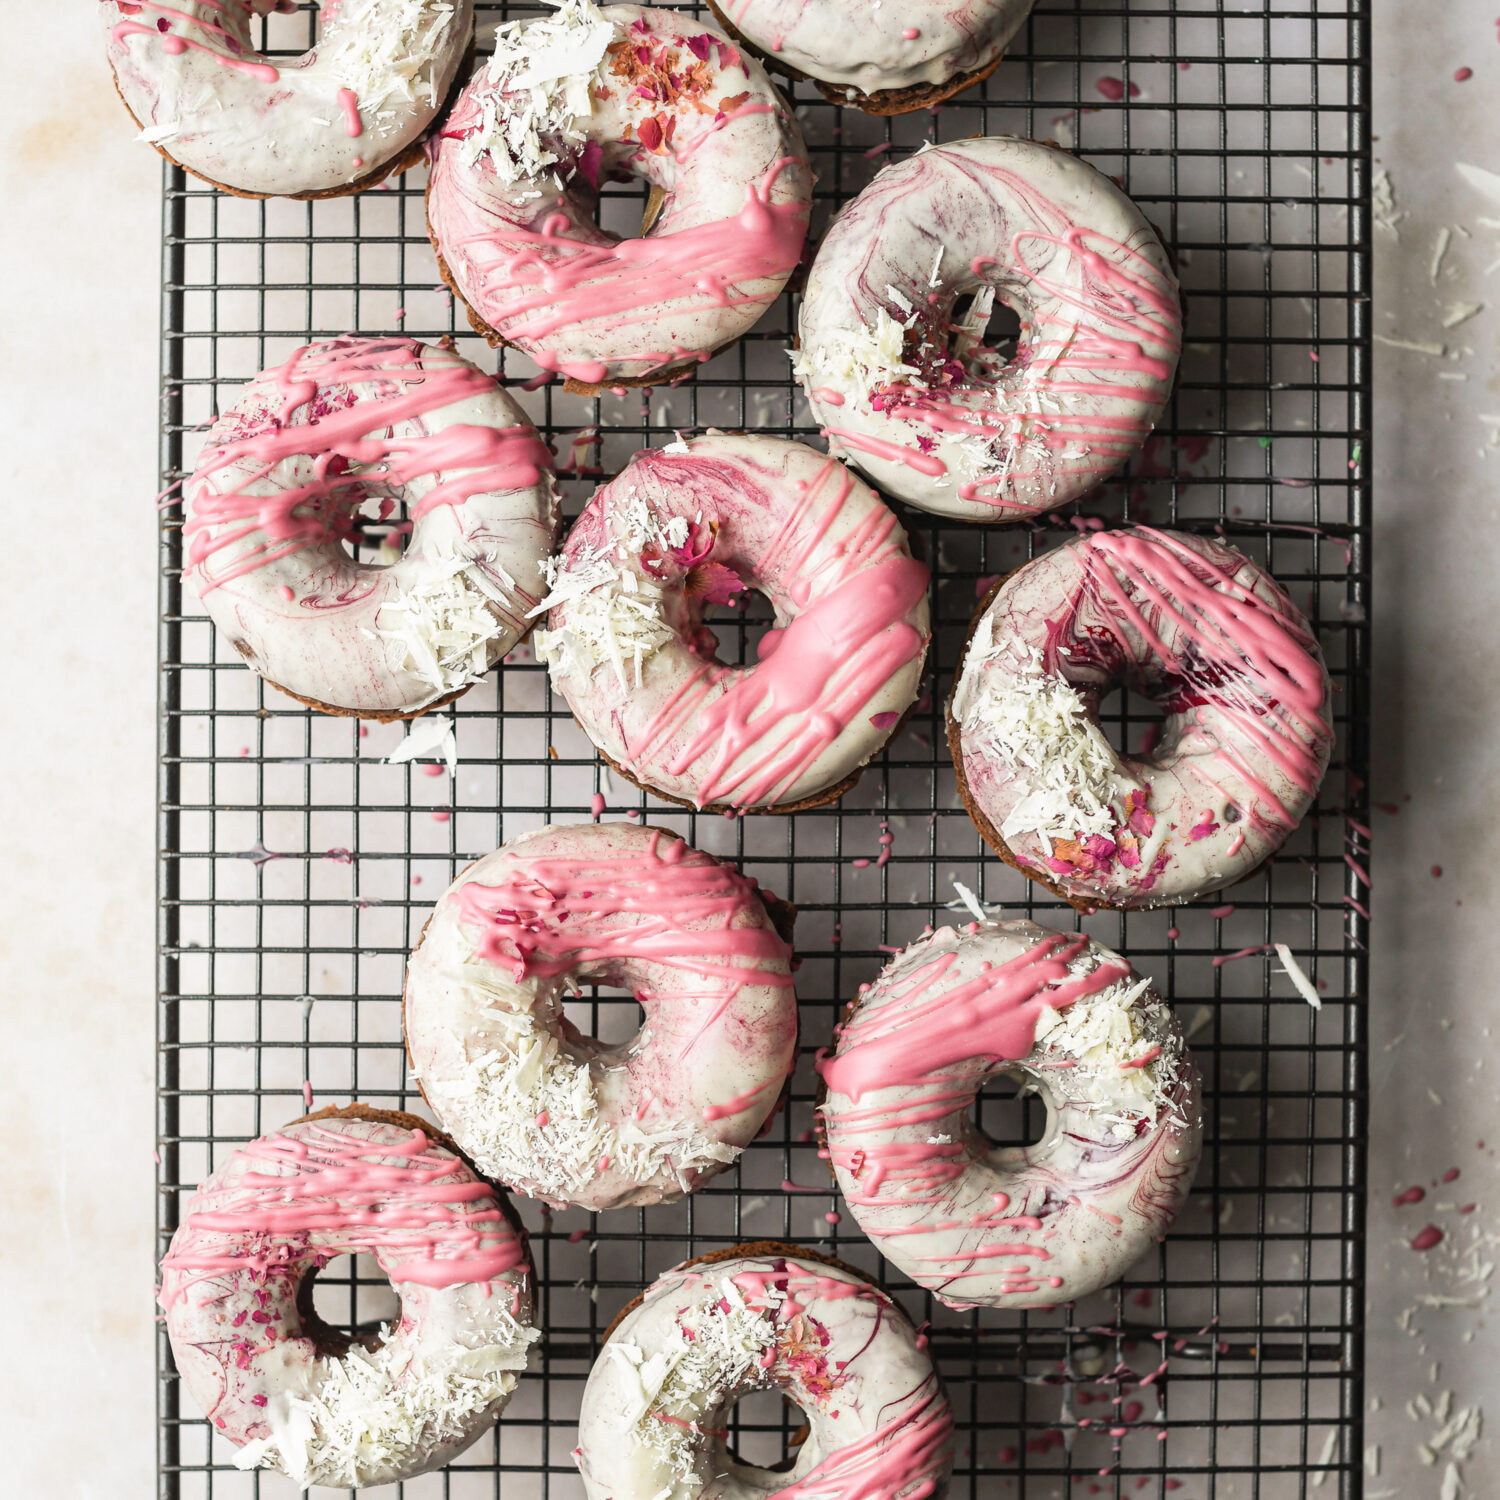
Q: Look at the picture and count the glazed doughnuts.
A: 11